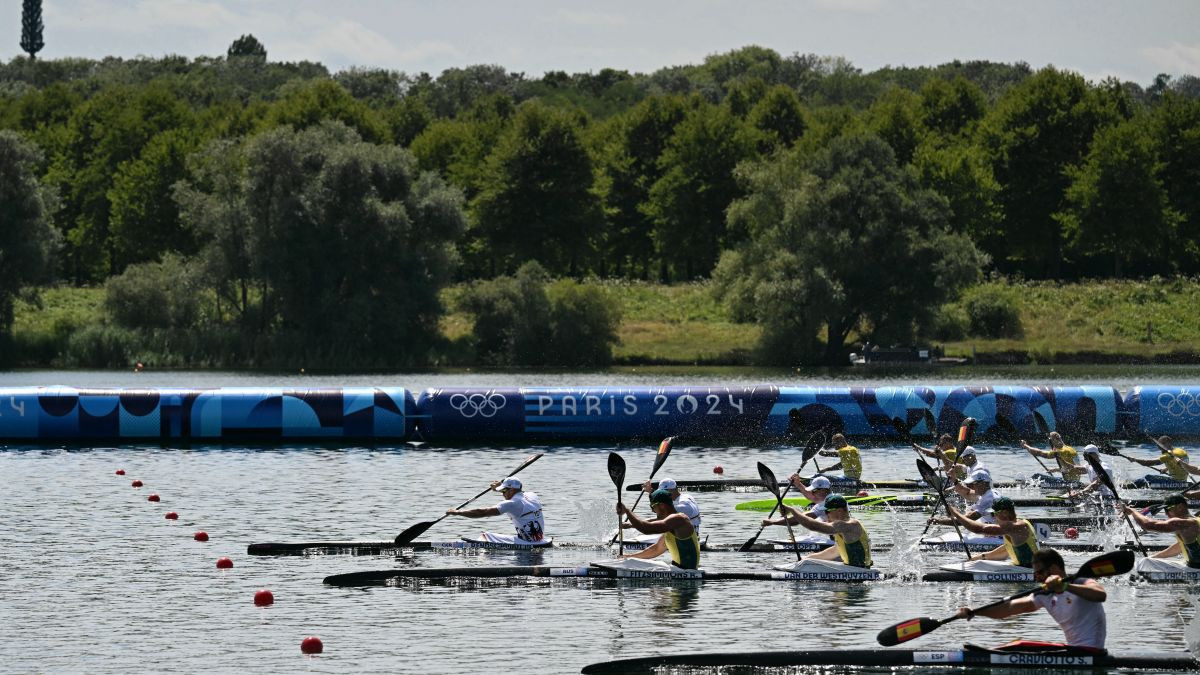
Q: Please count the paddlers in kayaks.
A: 15